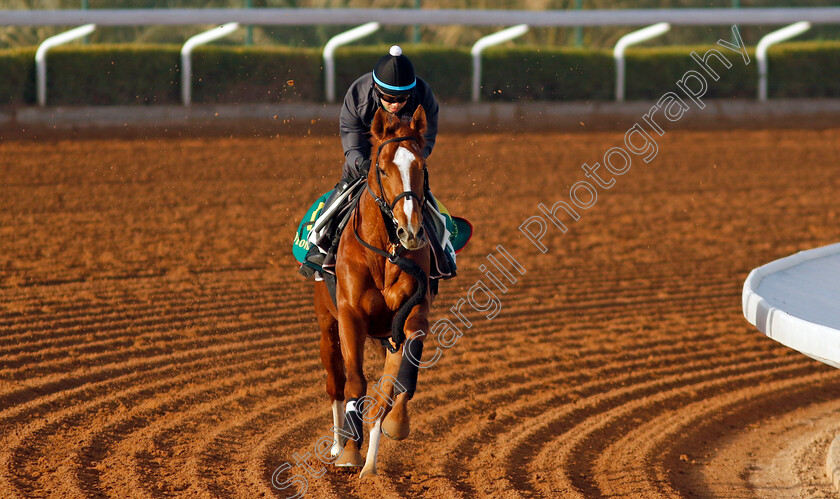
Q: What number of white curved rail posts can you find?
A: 6